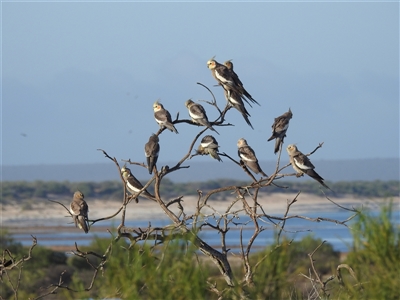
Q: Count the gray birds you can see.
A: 12